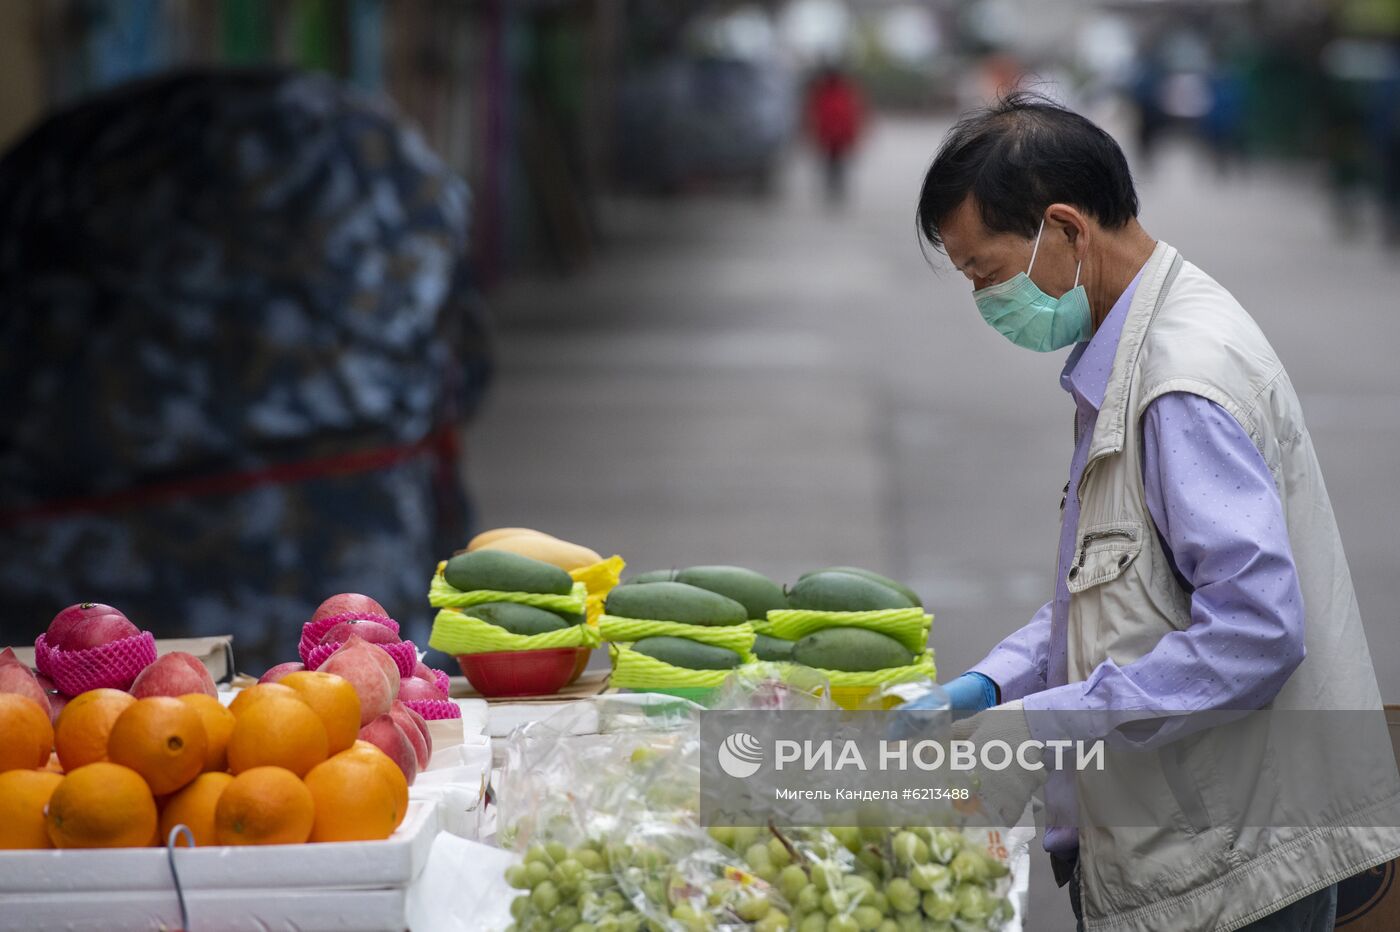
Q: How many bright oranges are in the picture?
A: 13